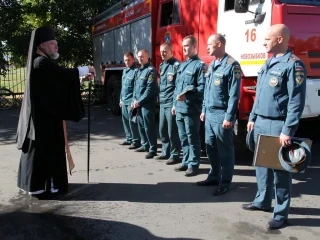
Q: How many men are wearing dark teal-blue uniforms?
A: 6